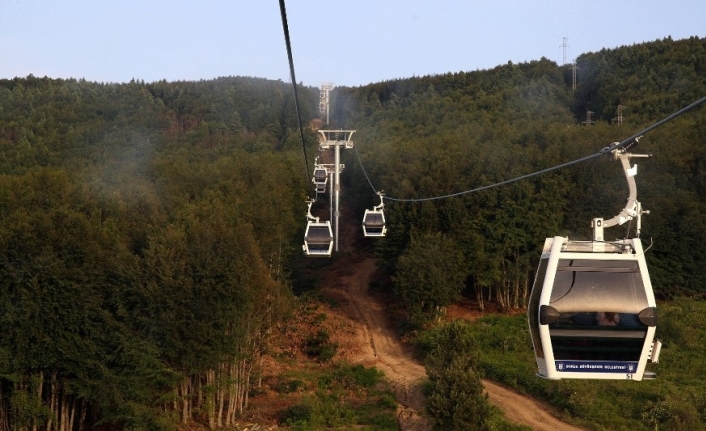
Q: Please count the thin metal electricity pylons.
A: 4